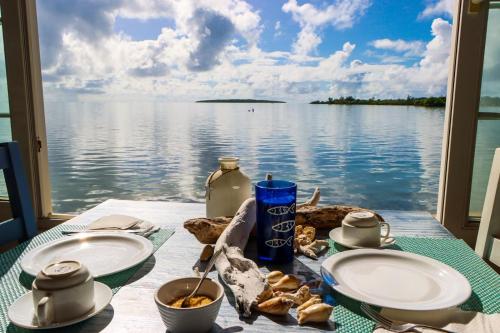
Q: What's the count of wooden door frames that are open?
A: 2